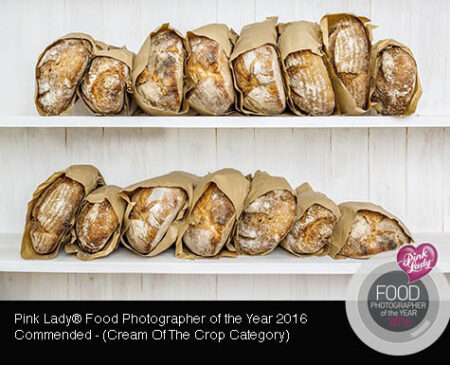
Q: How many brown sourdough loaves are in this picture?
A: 15